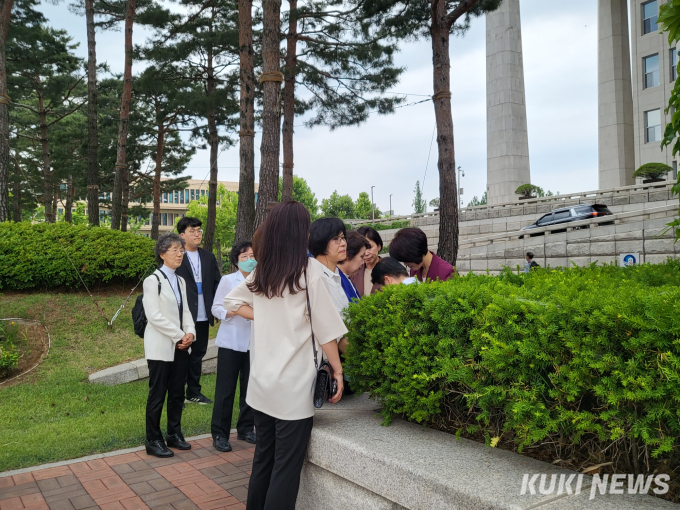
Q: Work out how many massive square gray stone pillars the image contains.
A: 2